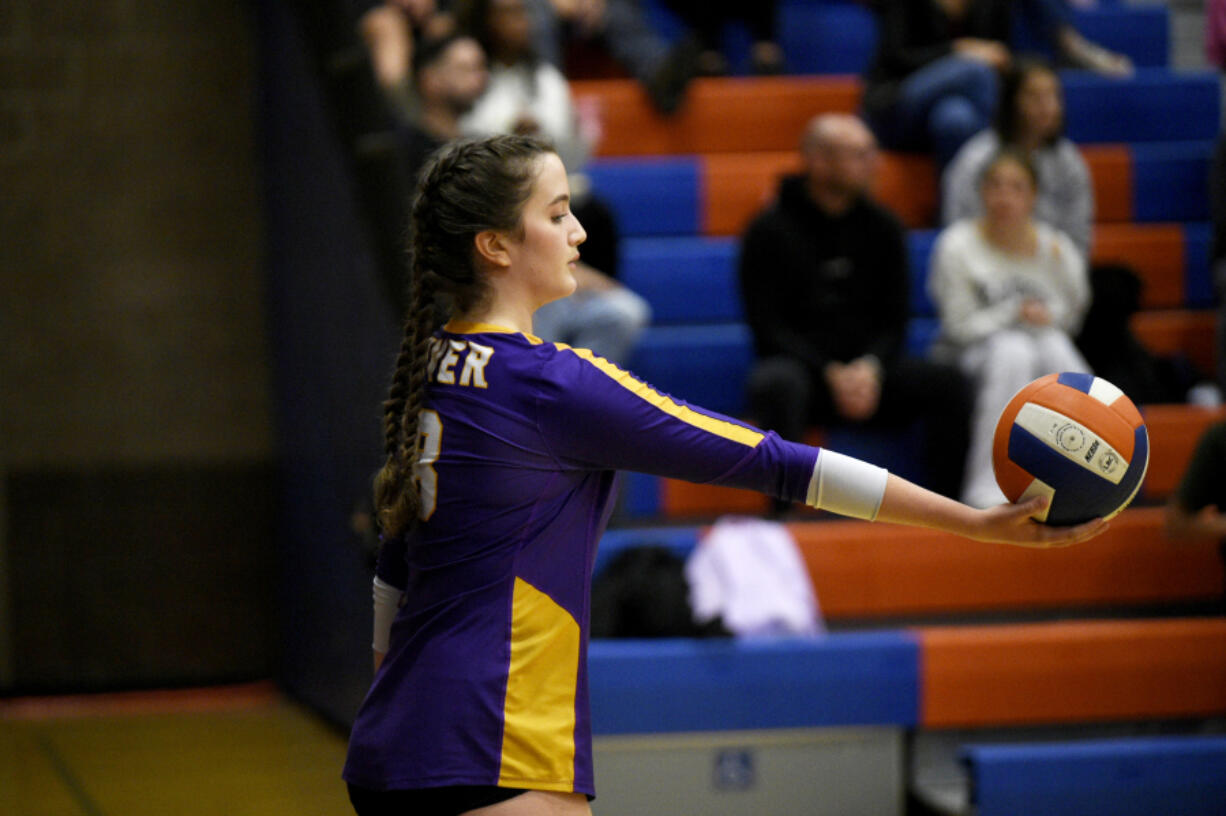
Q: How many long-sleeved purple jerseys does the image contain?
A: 1